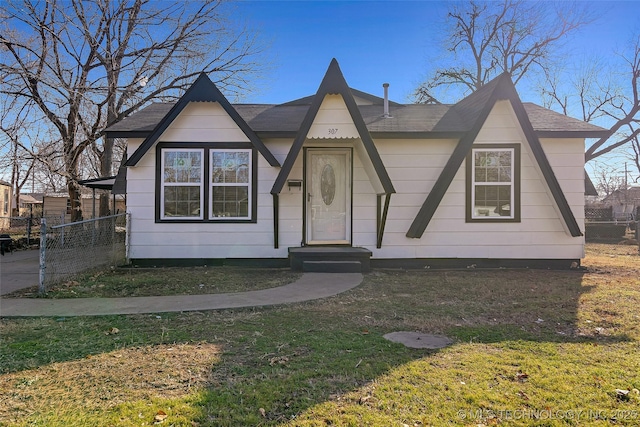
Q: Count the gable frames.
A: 3